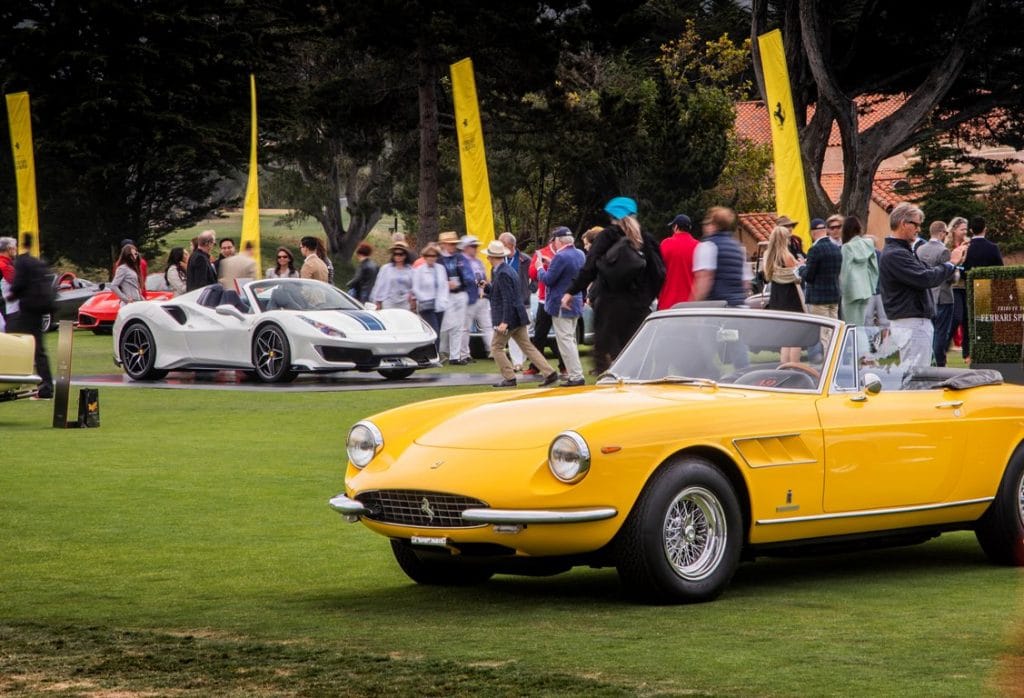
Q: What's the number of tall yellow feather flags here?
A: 4